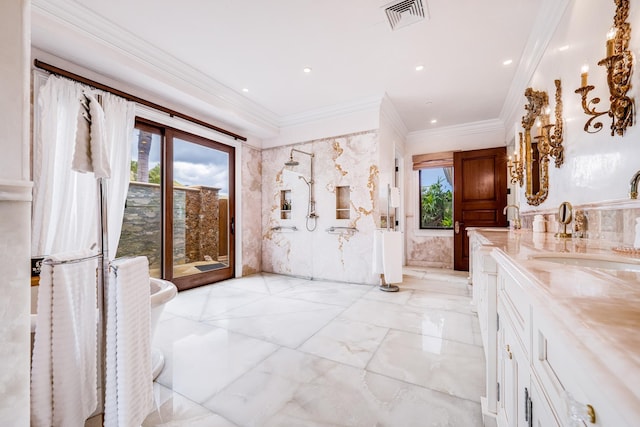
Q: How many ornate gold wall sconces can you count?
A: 3